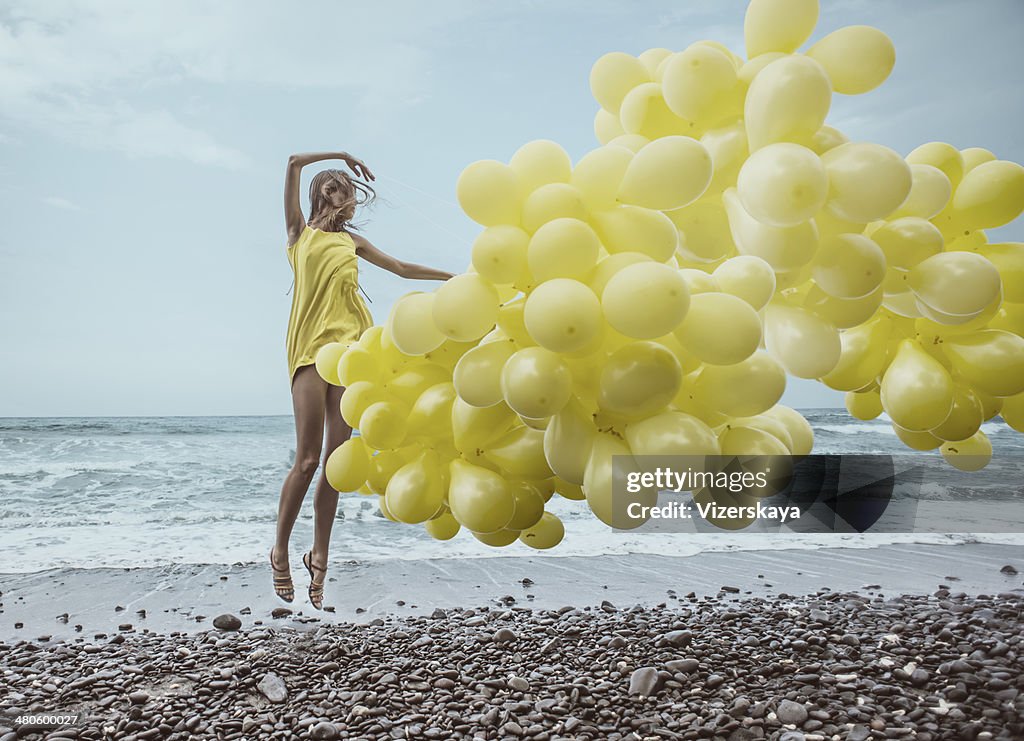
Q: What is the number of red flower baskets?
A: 0